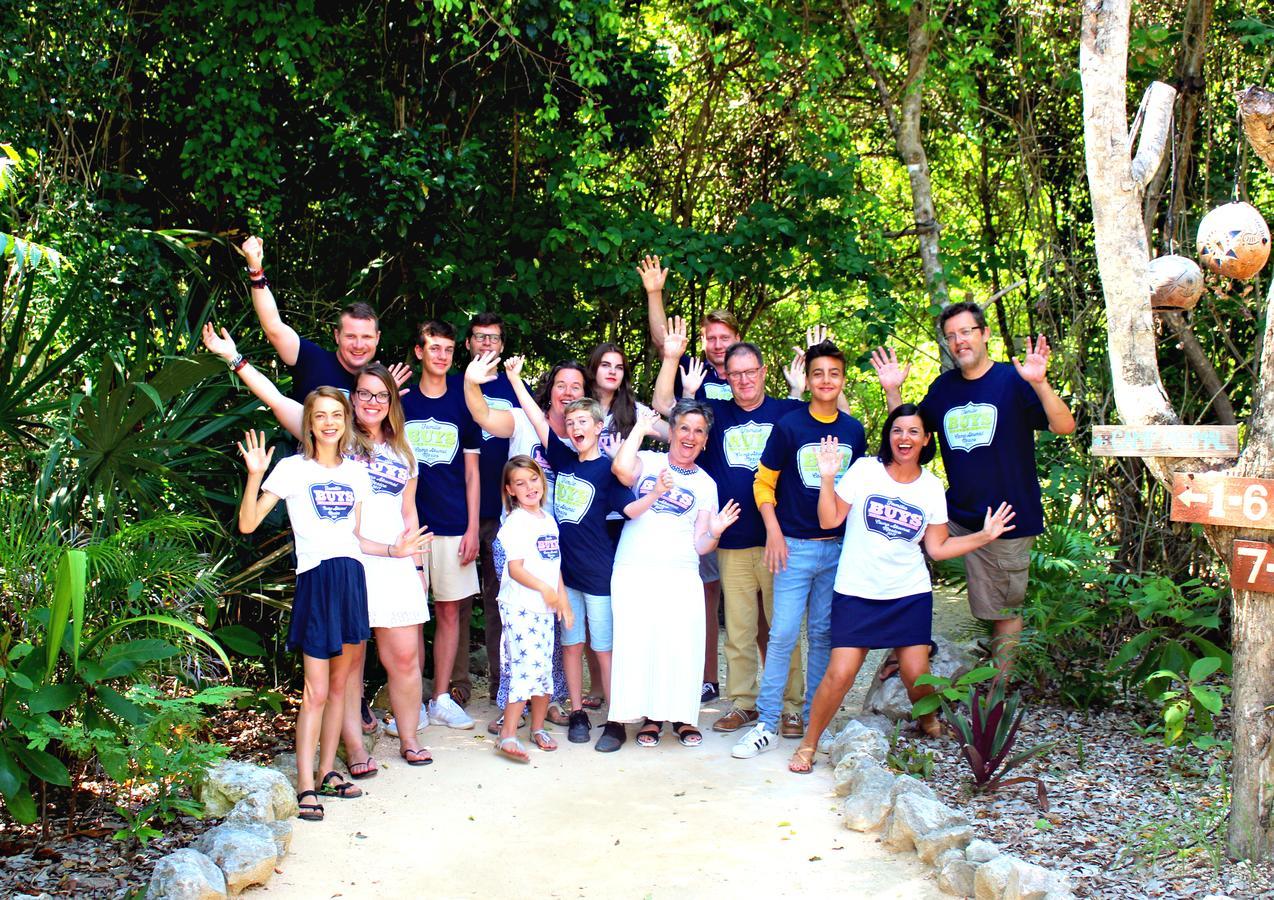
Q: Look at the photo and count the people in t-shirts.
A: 15